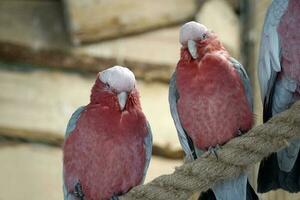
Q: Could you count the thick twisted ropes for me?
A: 1